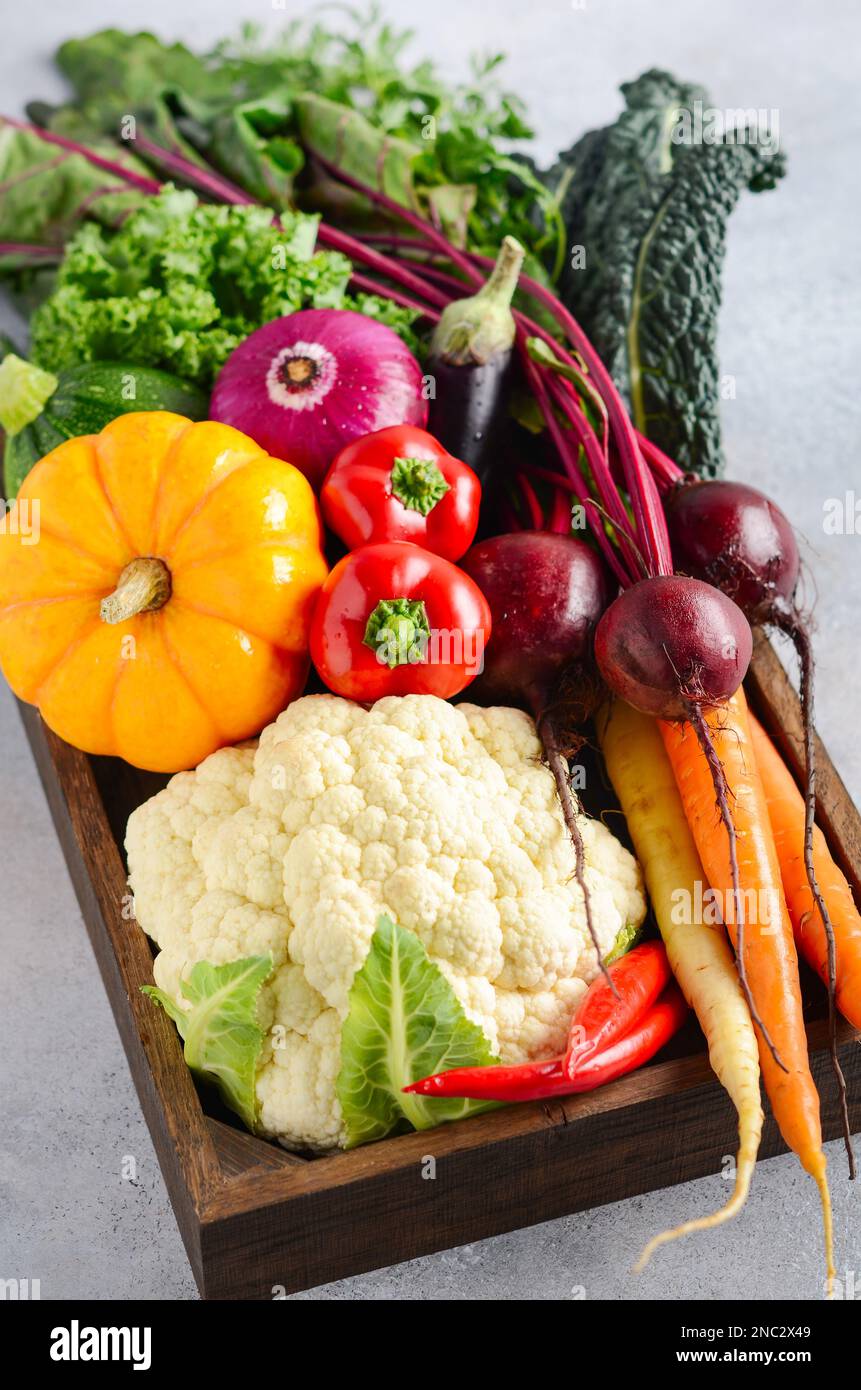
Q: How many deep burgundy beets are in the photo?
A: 3